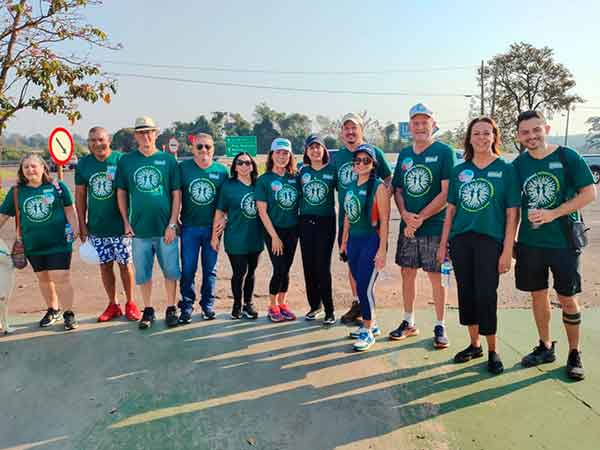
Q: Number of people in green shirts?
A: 12